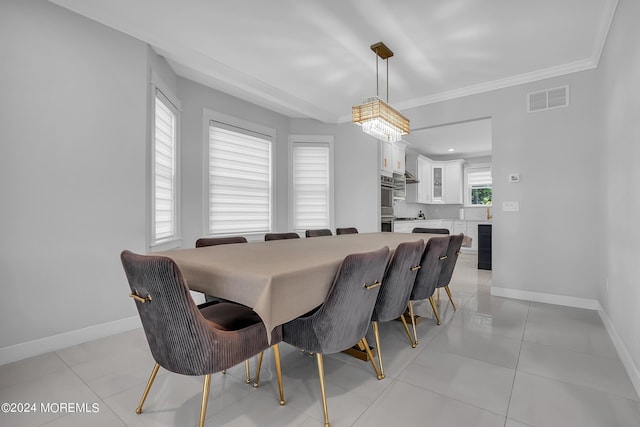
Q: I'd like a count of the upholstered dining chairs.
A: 10